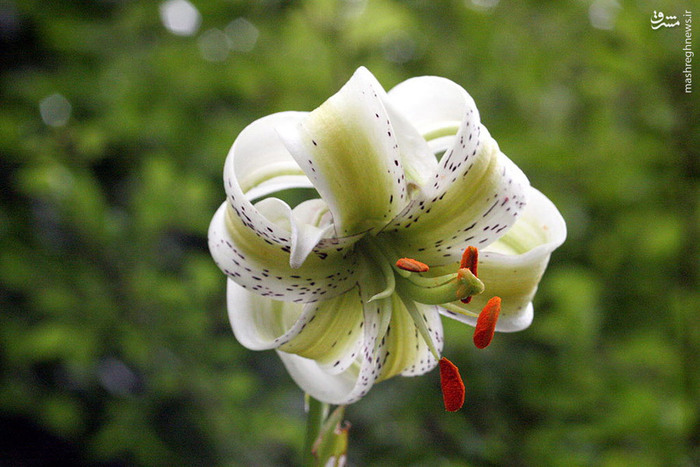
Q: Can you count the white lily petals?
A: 6